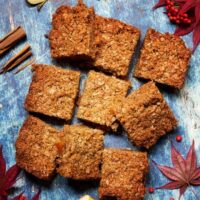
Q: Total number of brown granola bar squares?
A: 9